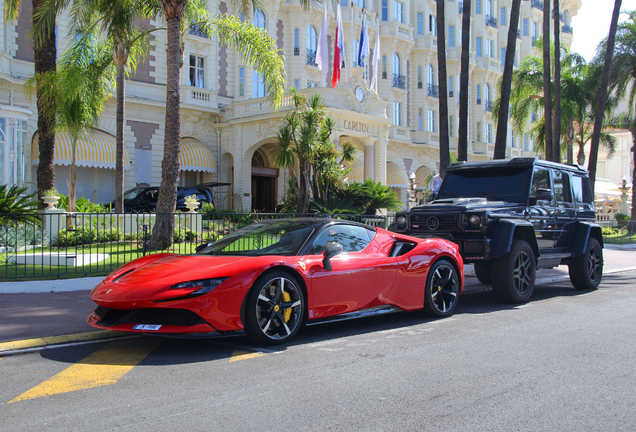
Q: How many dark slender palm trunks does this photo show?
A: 6